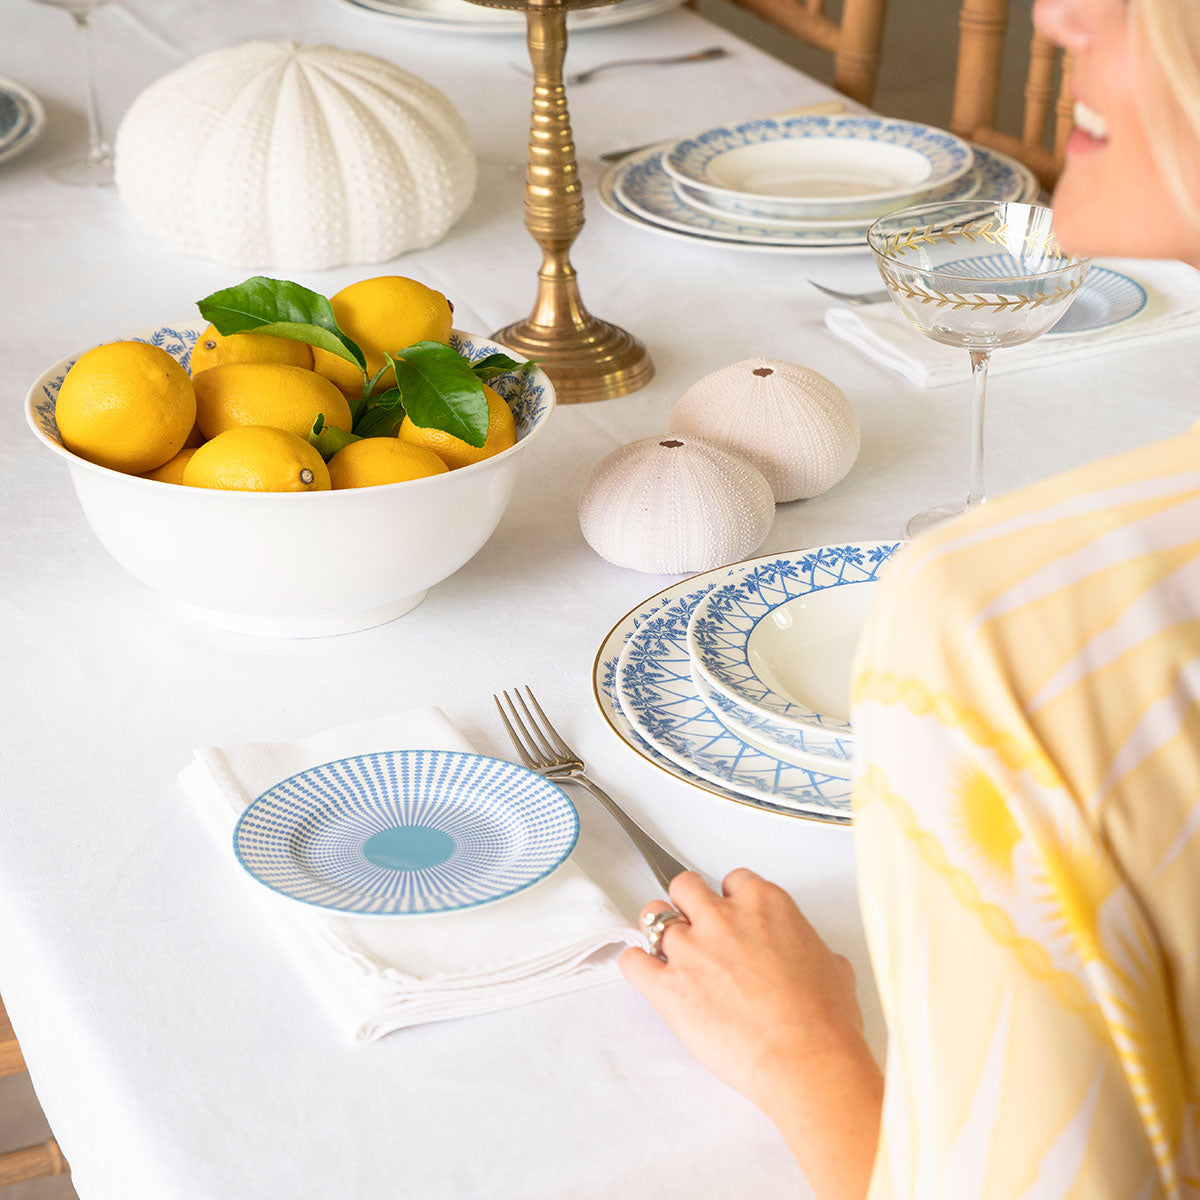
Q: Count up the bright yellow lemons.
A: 8